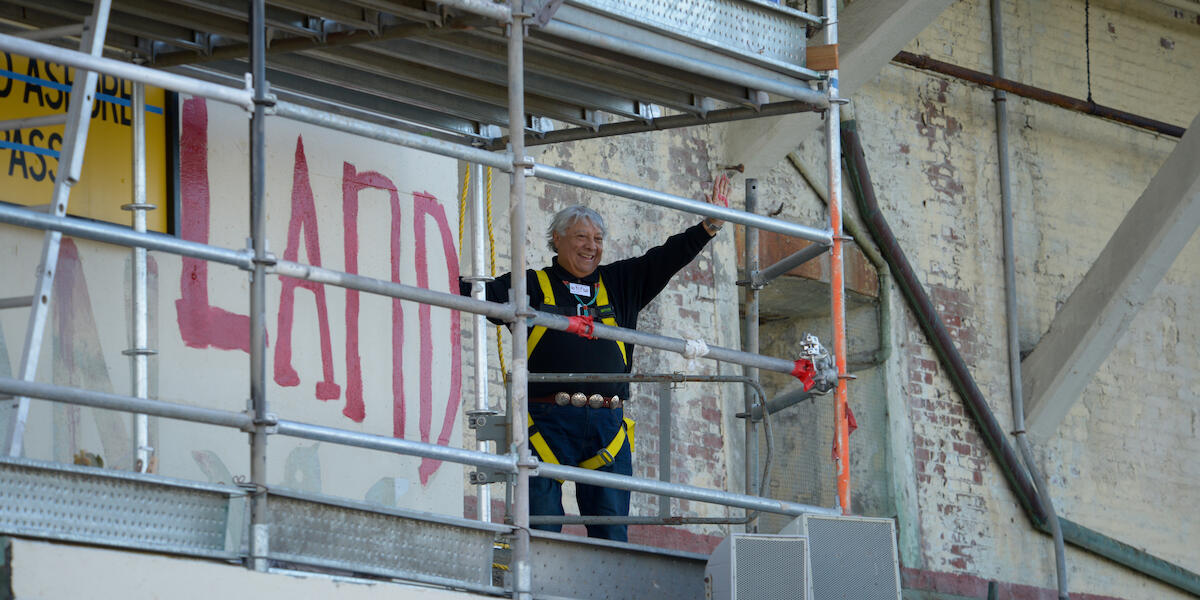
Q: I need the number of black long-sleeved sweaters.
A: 1